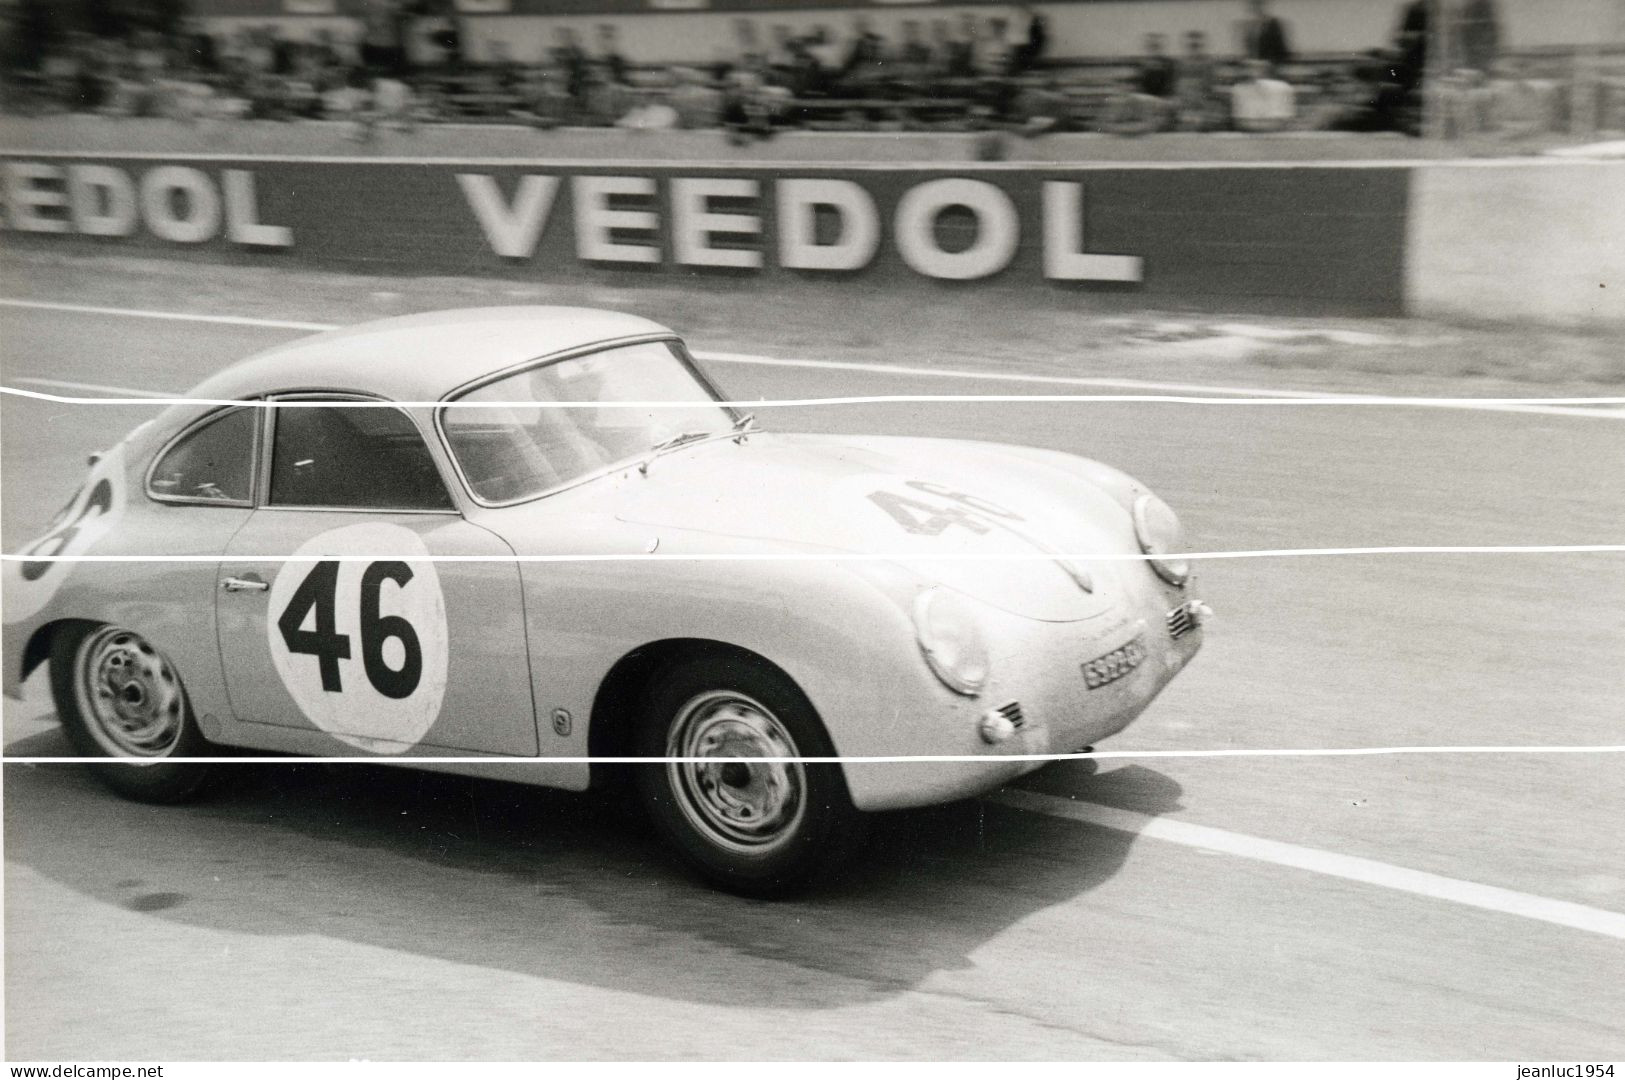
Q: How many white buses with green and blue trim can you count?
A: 0